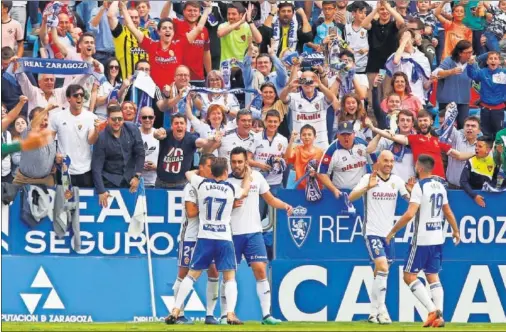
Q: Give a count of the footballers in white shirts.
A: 5